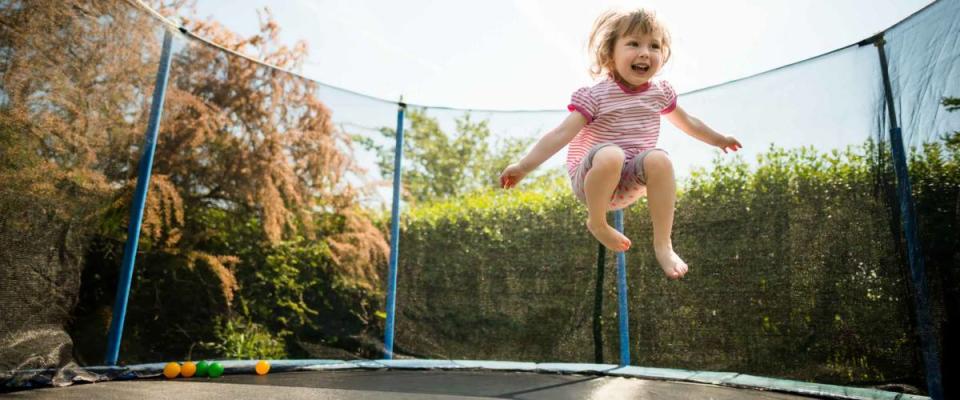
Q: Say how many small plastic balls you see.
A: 5